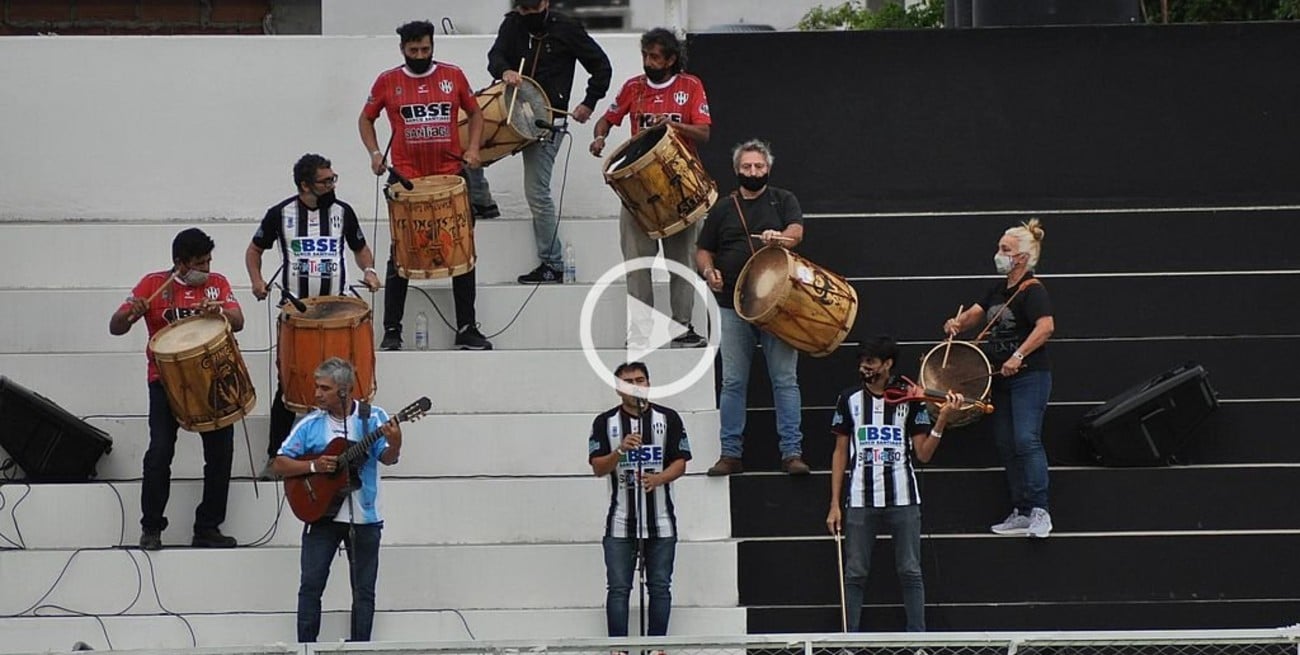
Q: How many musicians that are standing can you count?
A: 10